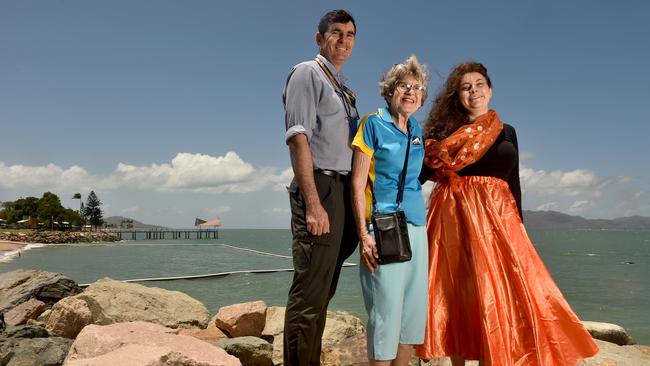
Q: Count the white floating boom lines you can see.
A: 2